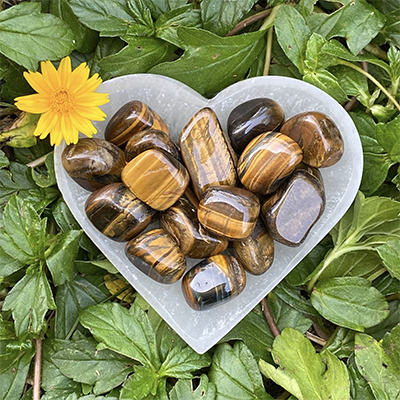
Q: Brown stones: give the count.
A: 15